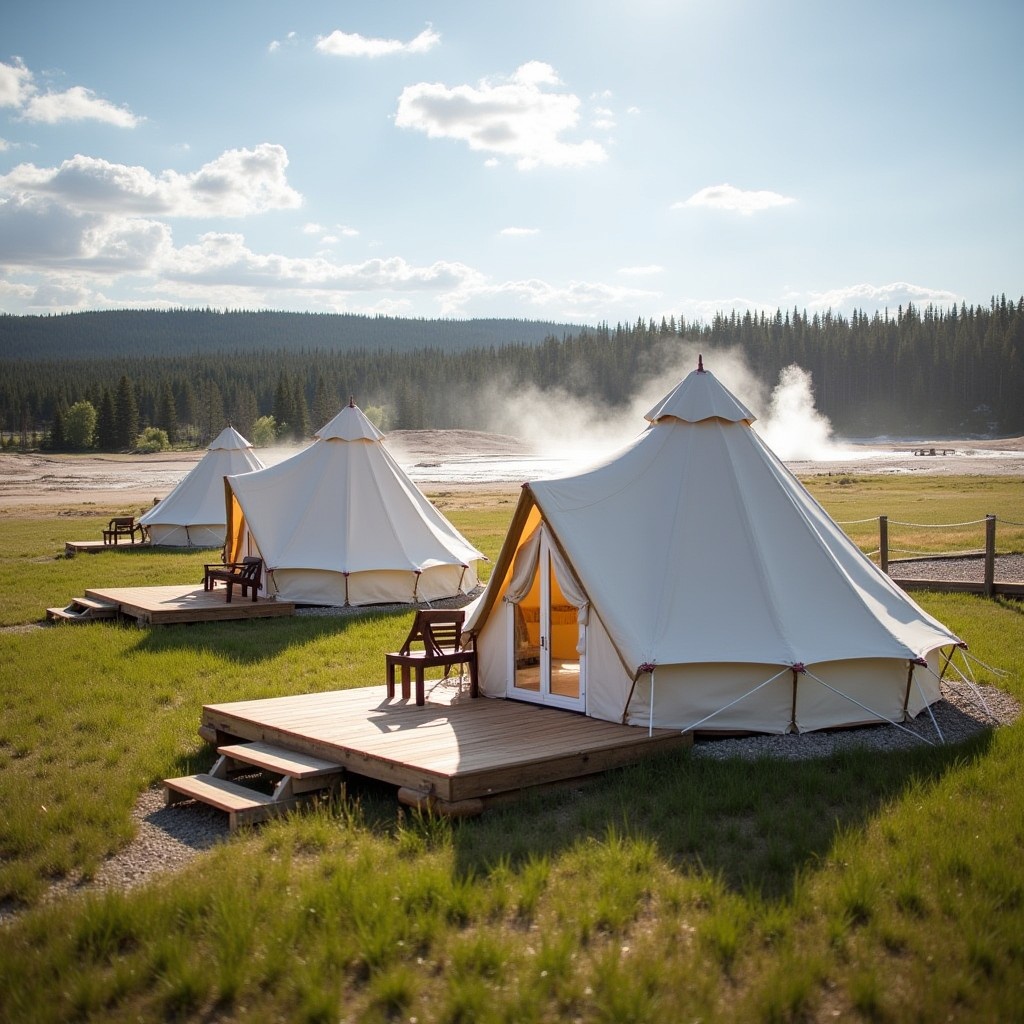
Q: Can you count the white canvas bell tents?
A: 3